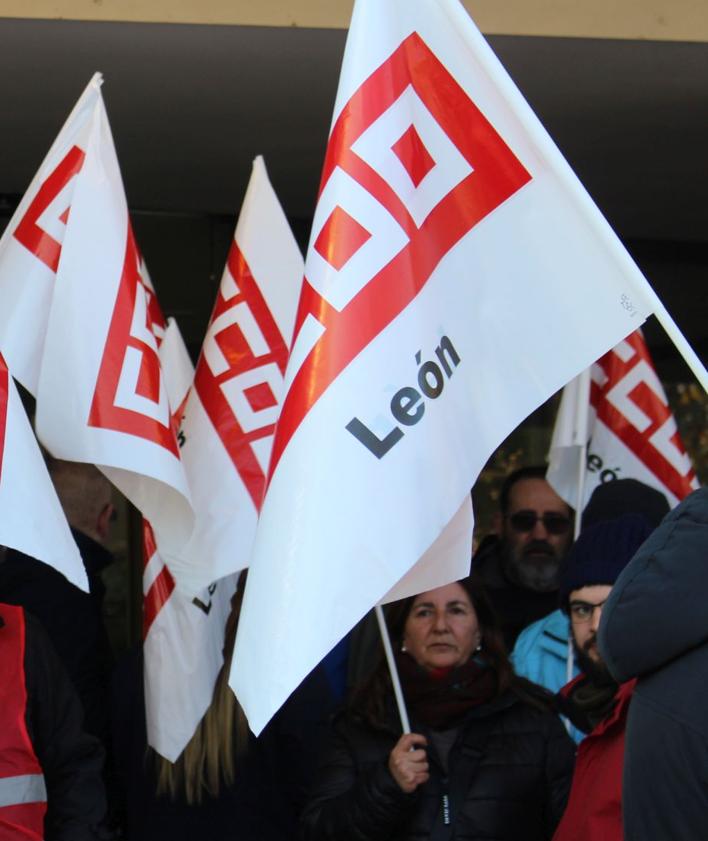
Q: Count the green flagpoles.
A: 0